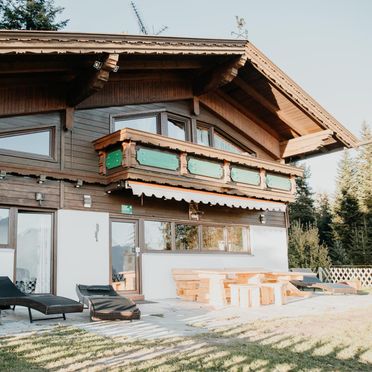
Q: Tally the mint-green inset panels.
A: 5